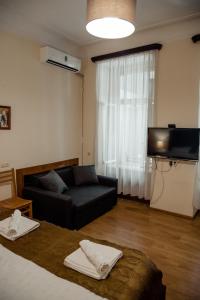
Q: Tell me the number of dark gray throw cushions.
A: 2